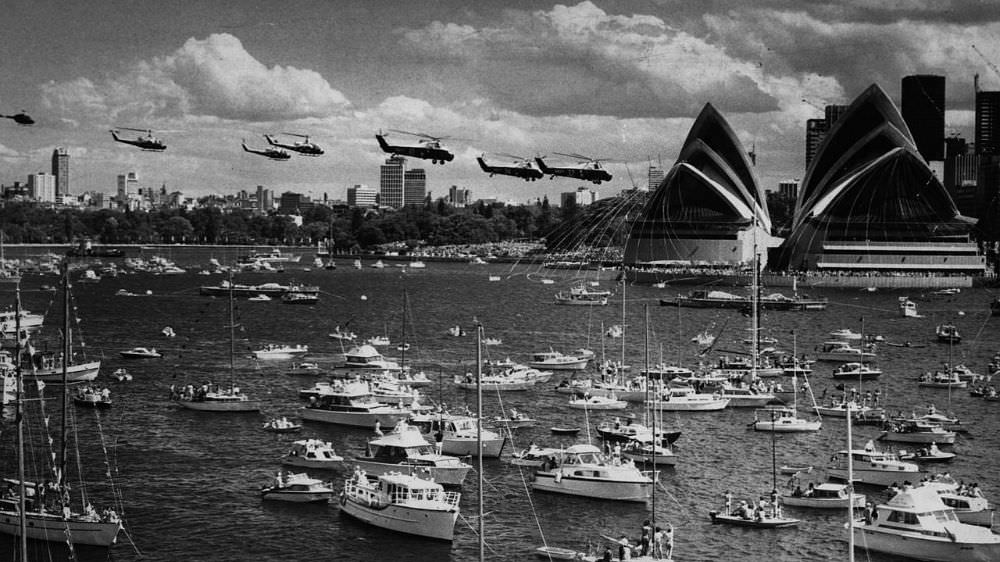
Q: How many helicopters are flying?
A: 7